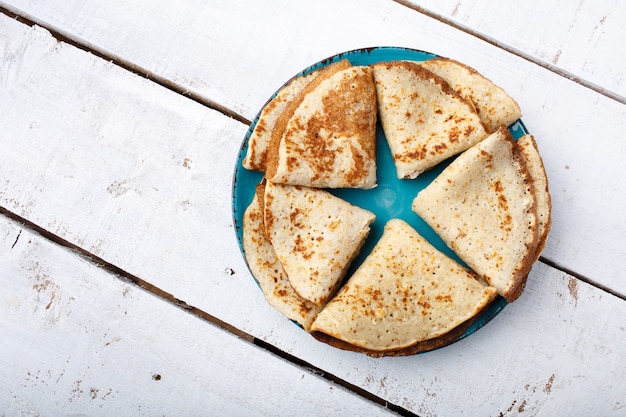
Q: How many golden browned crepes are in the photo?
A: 5